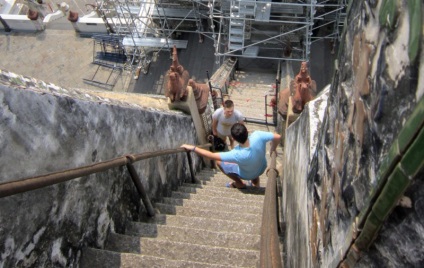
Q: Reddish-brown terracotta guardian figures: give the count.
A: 2